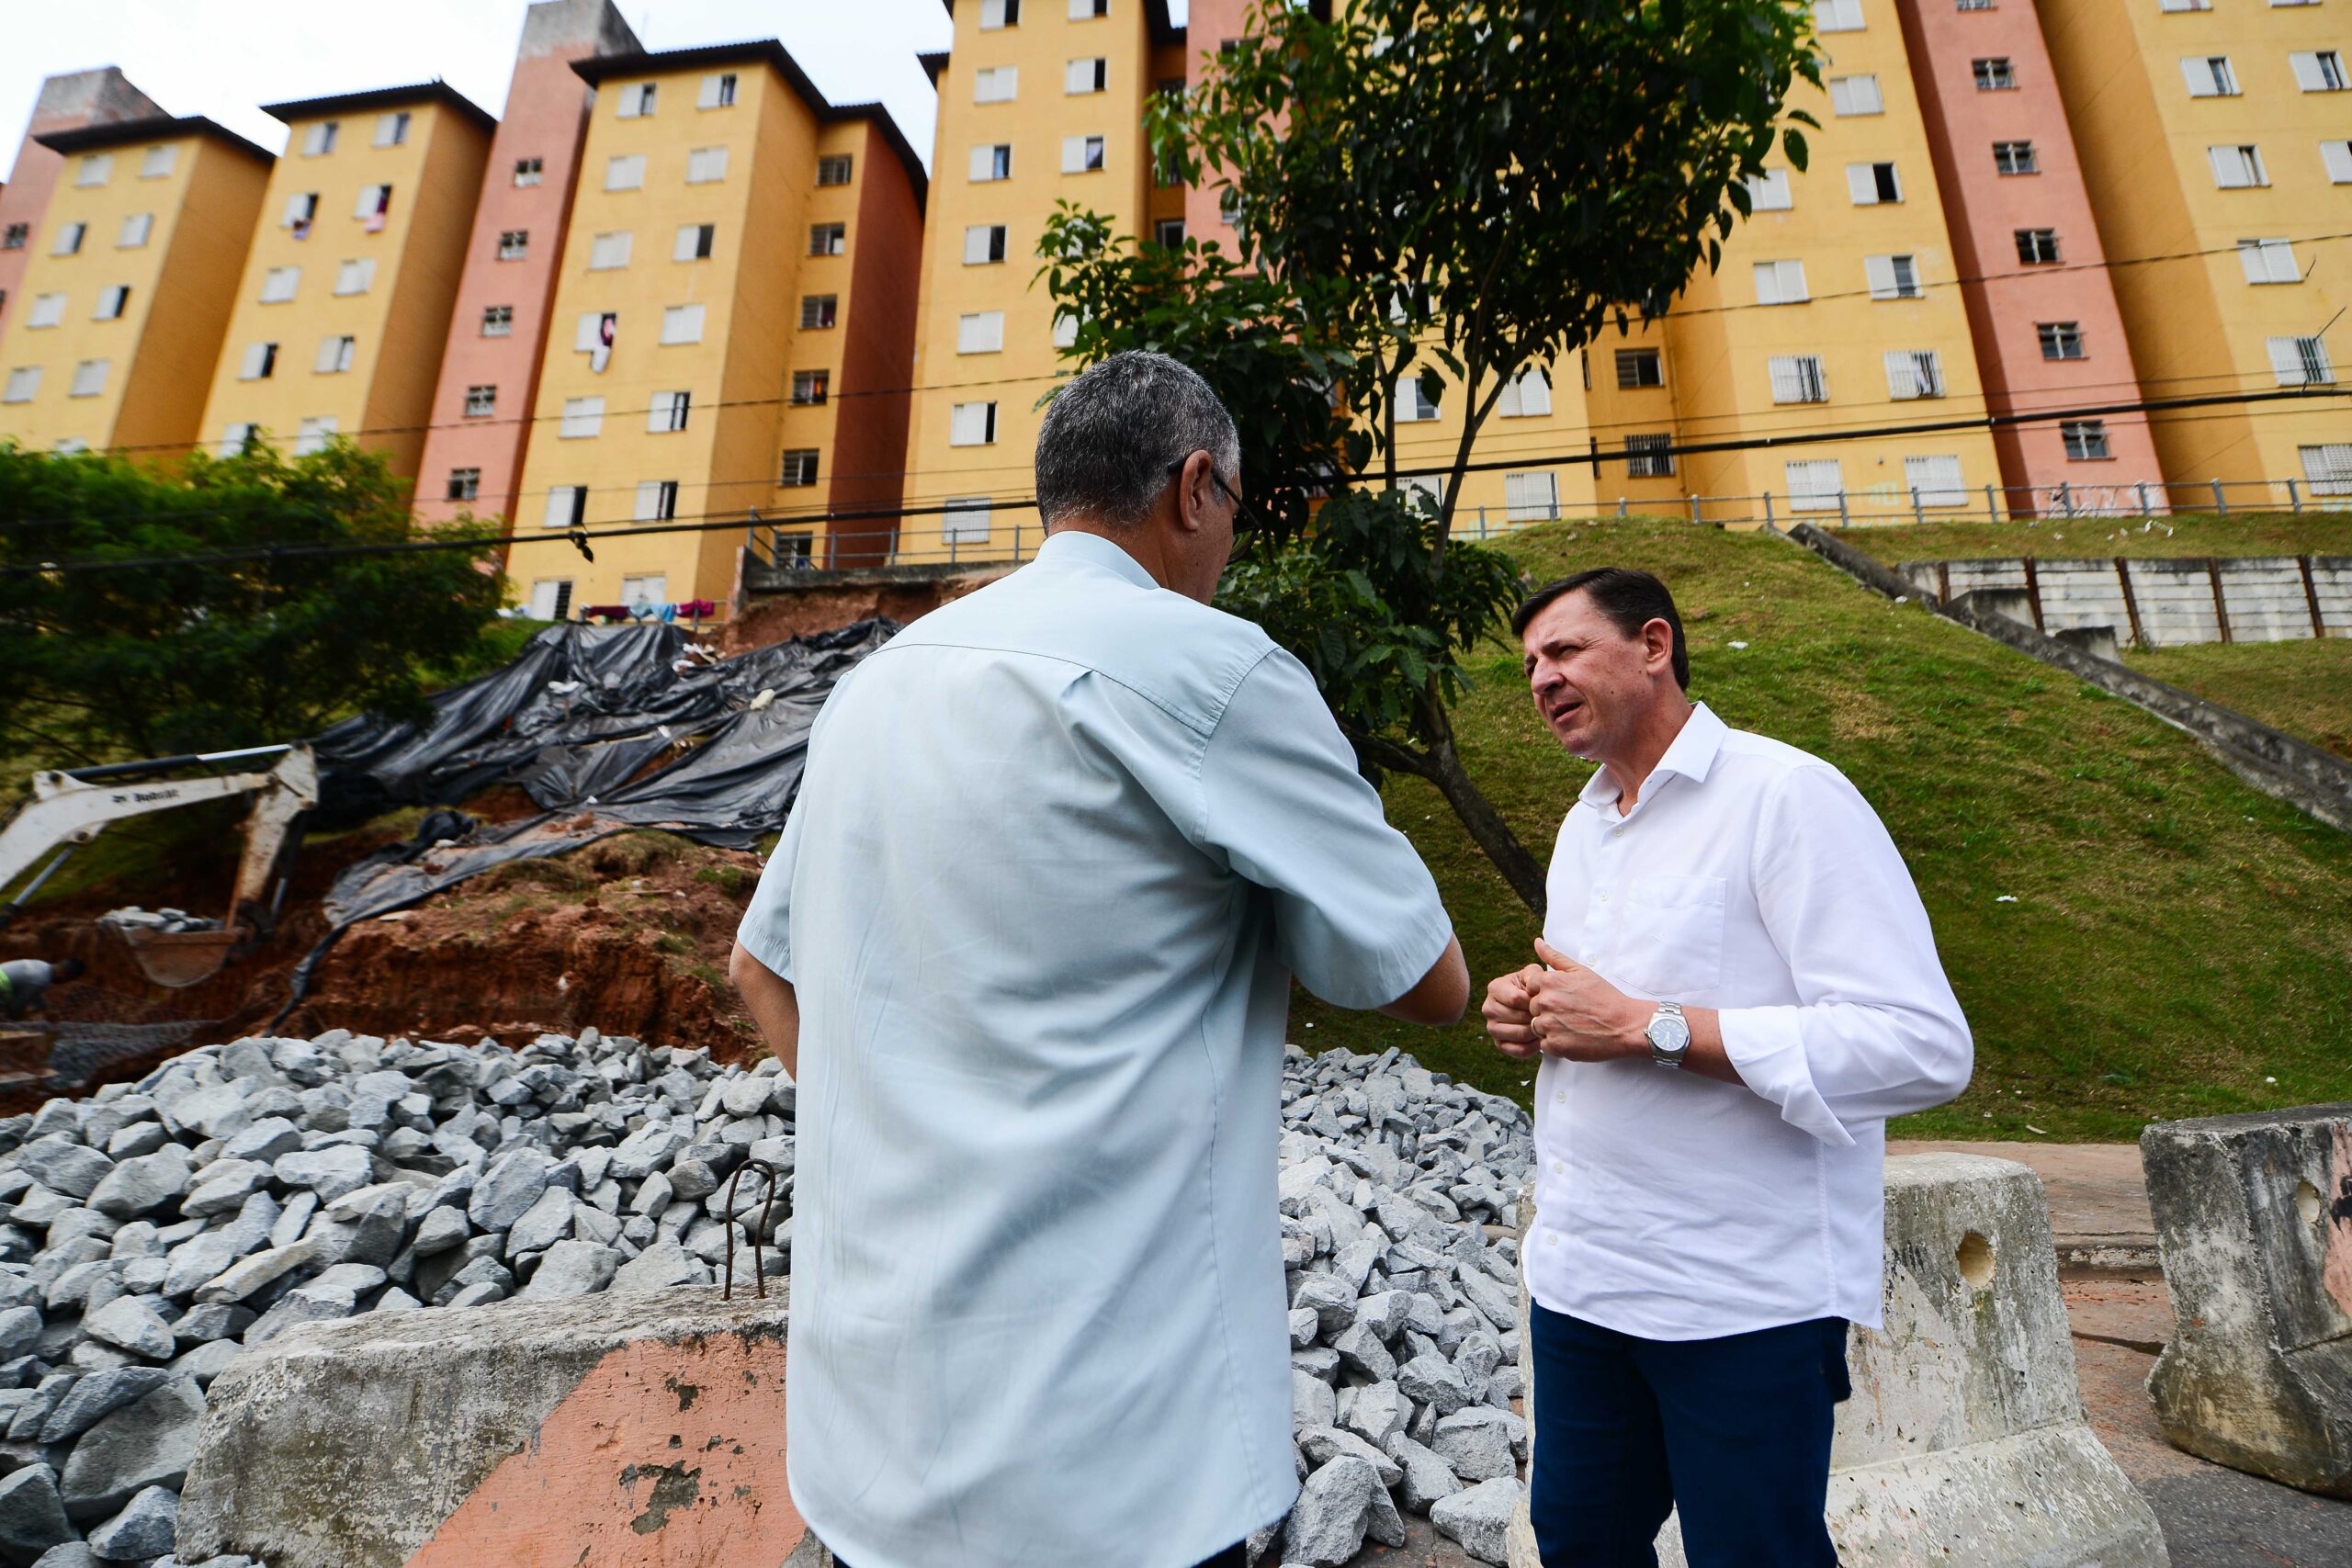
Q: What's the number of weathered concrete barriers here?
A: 3